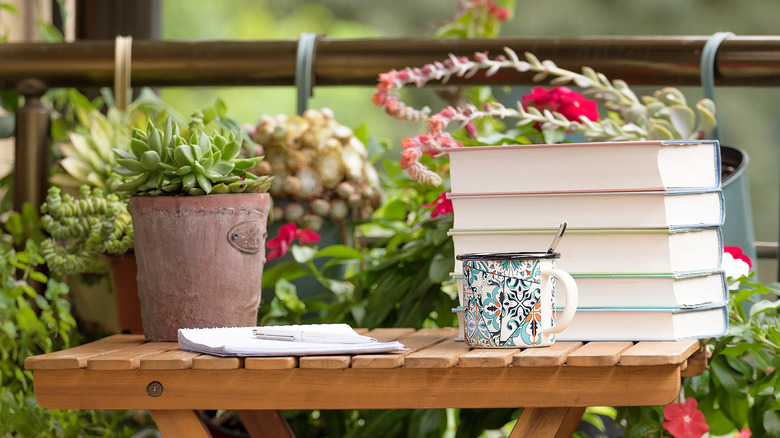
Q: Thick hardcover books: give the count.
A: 5